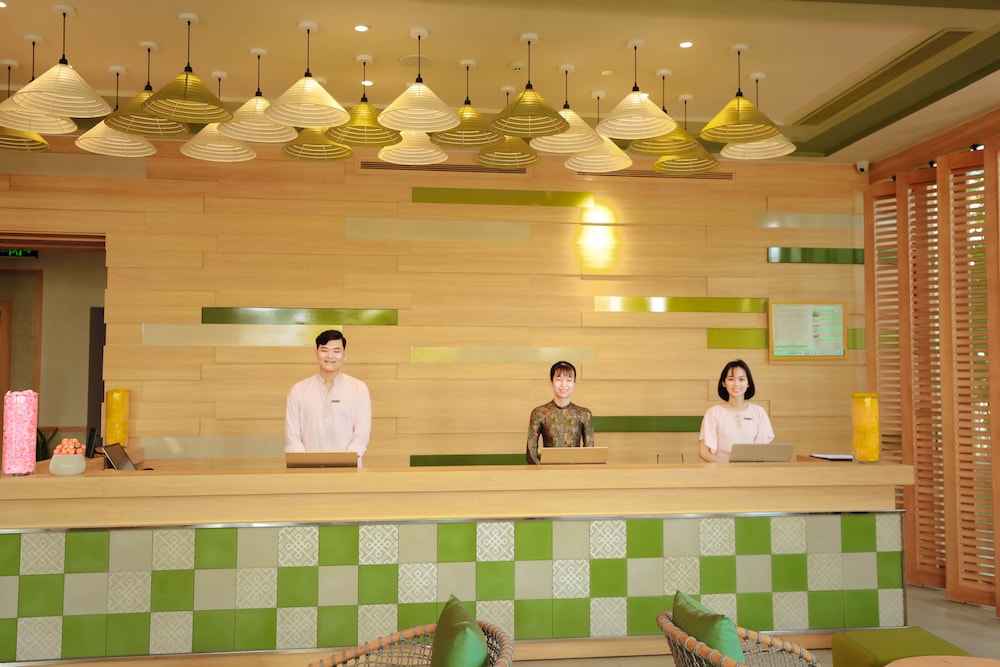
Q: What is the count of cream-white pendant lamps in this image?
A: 12